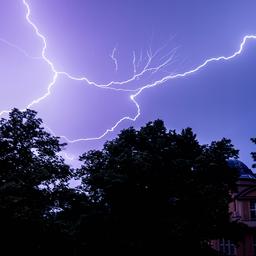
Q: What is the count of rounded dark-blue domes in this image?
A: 1